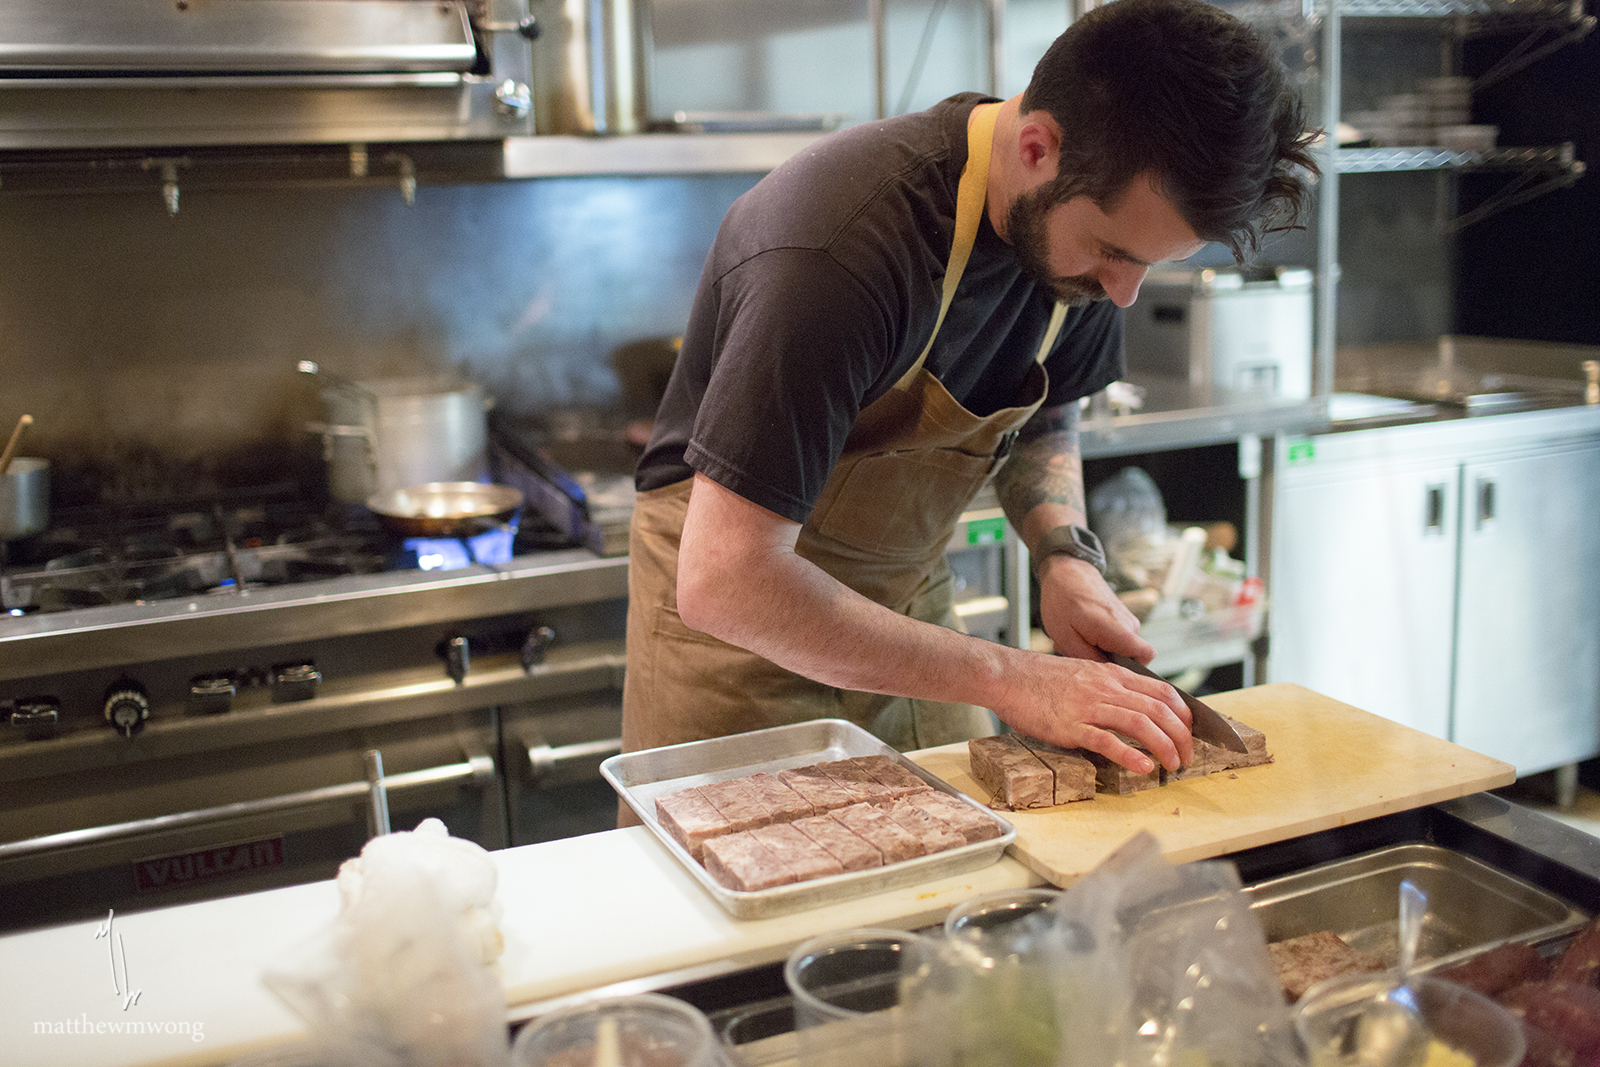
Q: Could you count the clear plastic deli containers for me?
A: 4